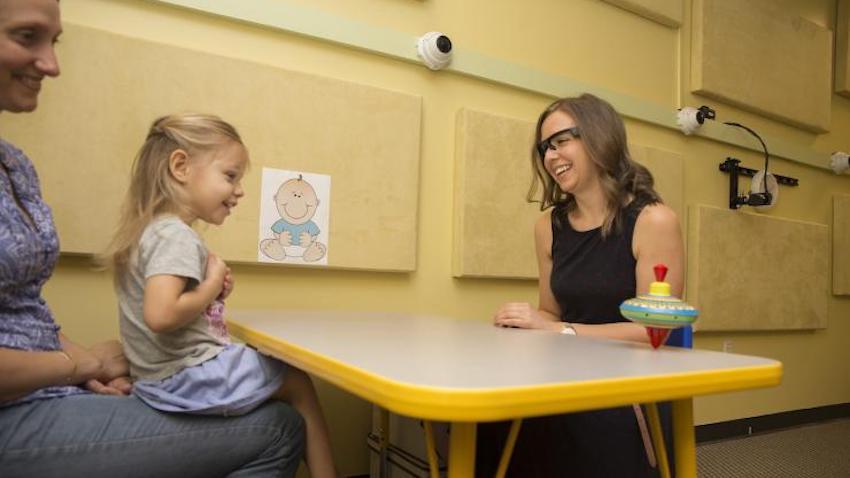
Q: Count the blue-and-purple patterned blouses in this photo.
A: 1